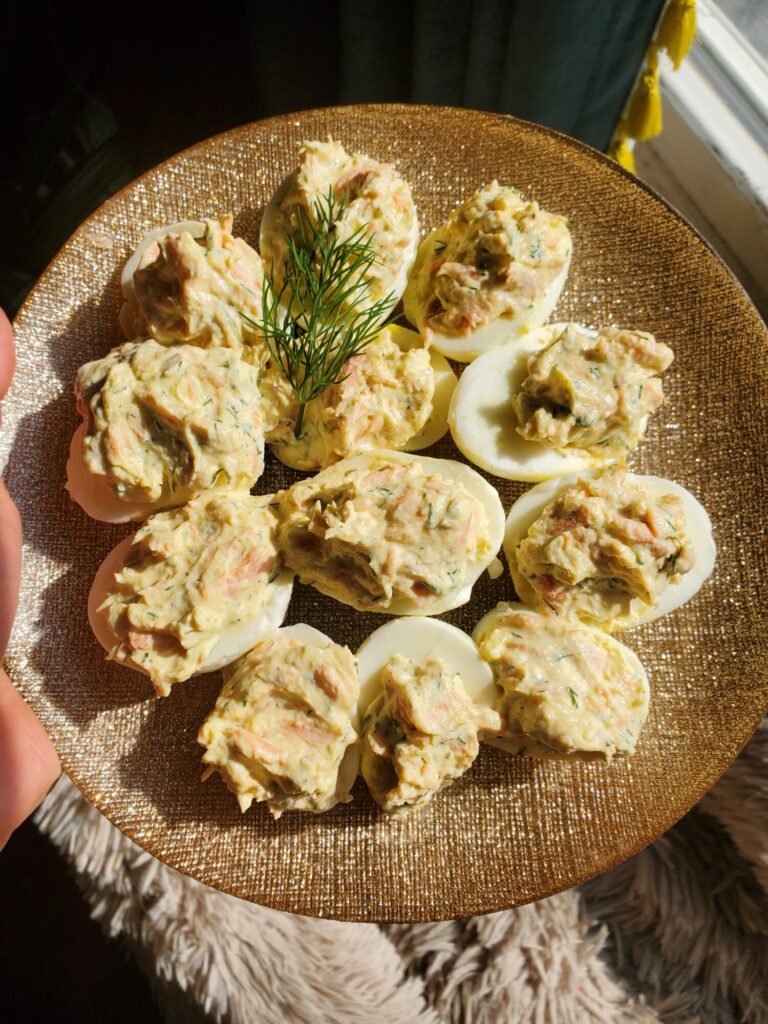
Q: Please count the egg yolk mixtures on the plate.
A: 12